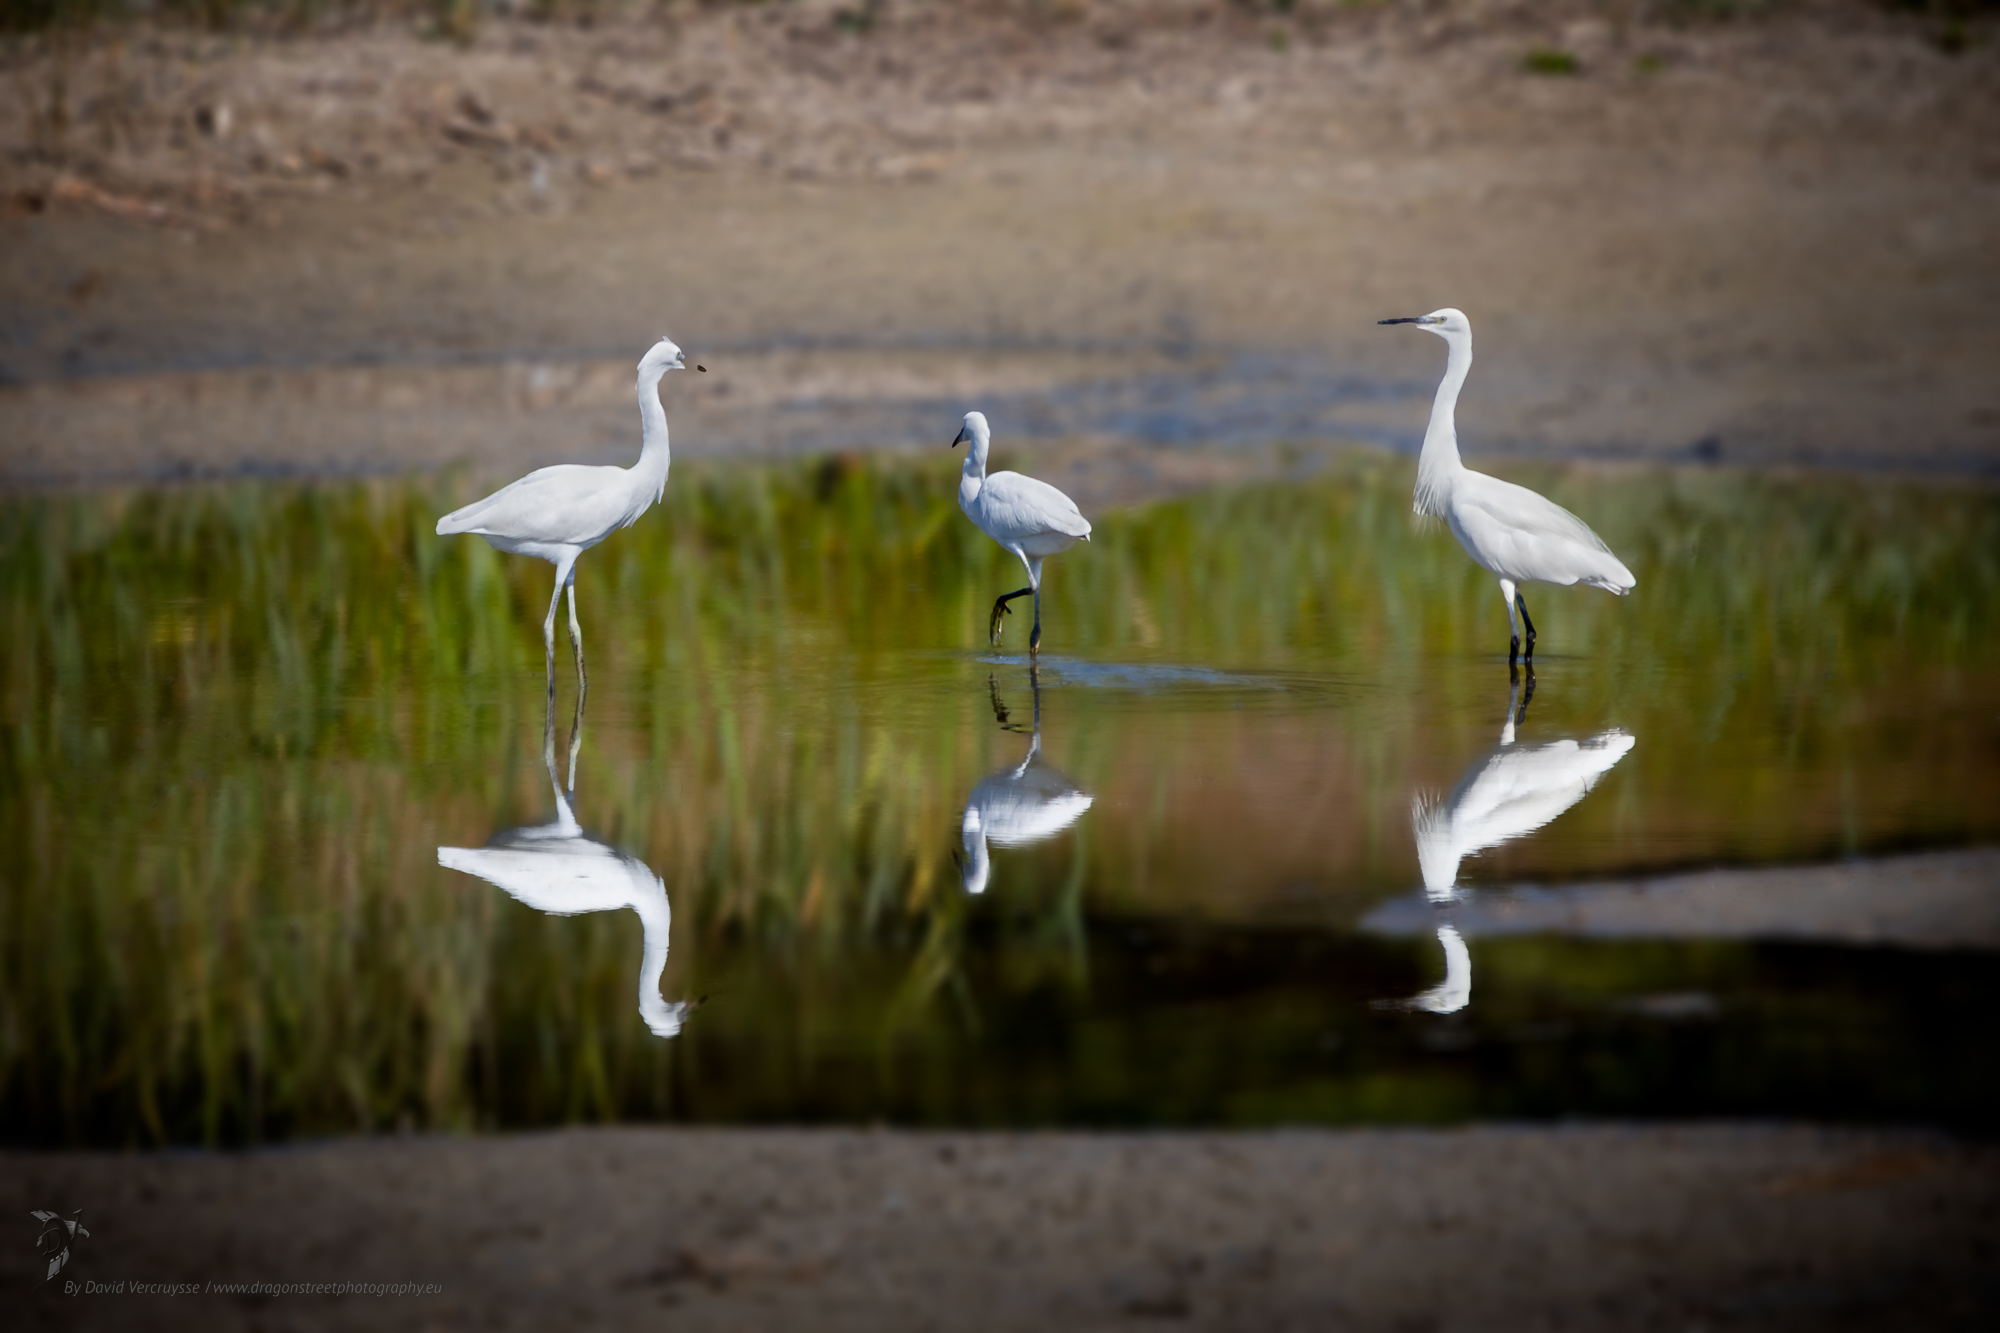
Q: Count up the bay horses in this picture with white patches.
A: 0